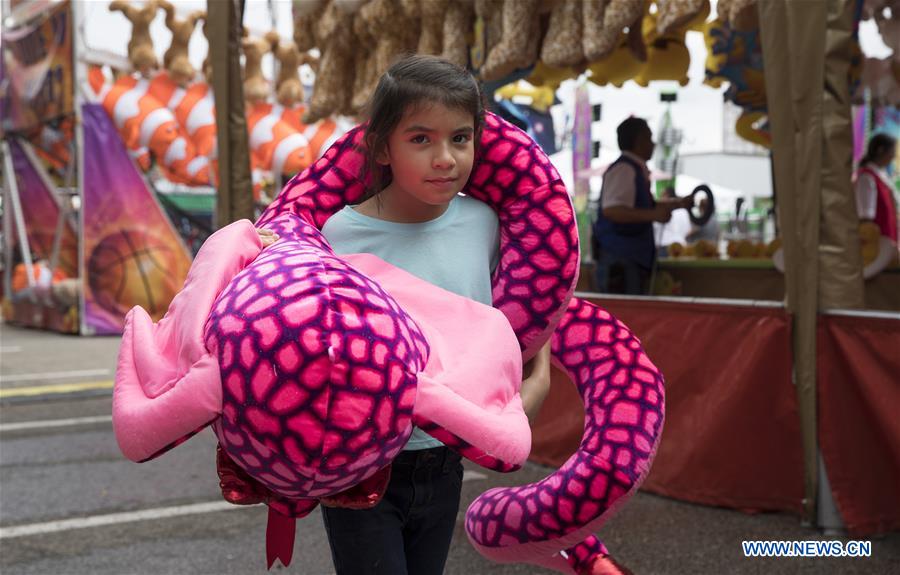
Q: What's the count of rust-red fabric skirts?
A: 2